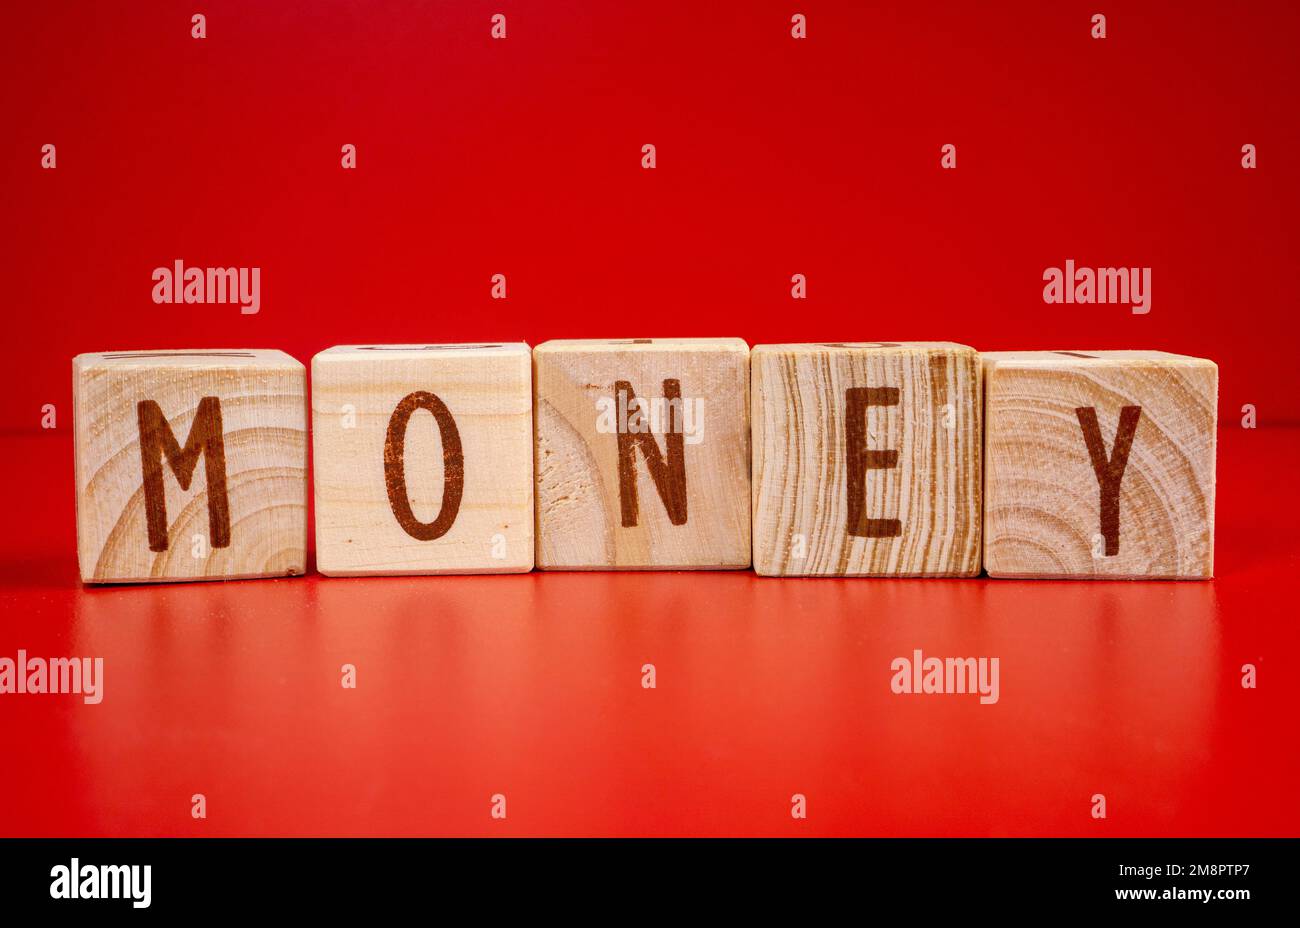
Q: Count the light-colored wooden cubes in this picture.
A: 5